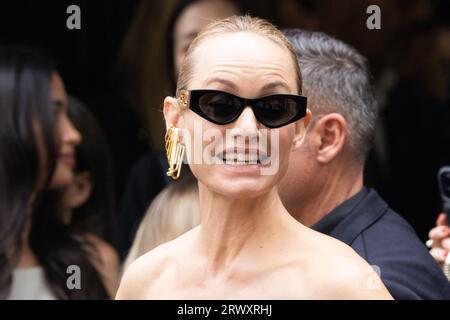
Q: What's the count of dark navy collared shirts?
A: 1